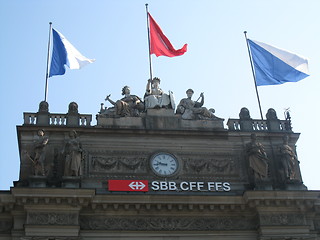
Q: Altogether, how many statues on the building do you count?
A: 7